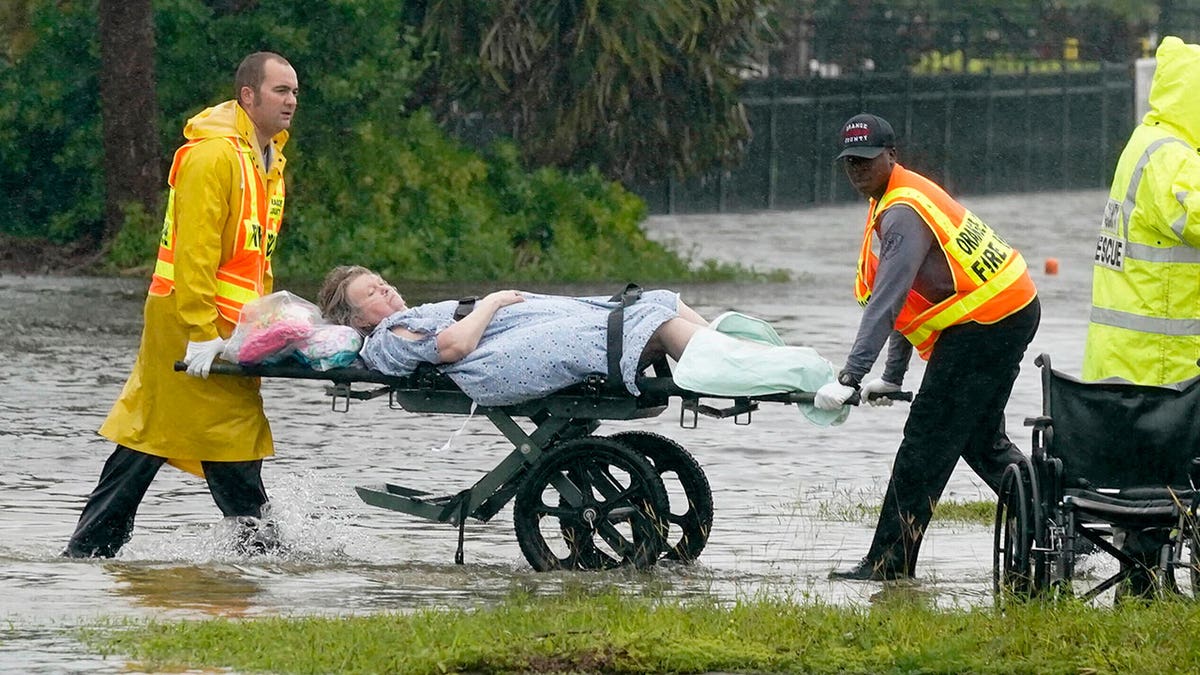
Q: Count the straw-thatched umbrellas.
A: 0